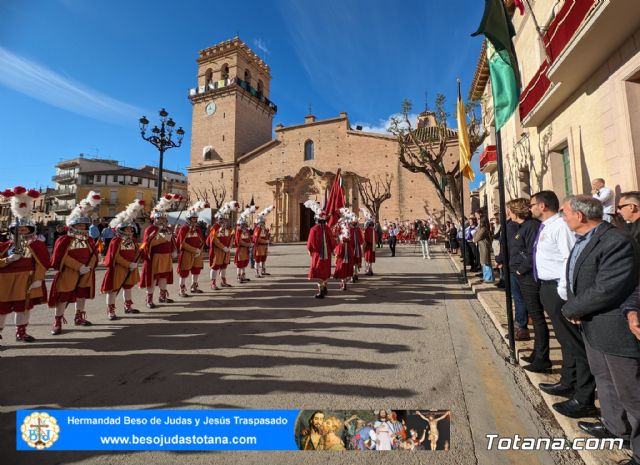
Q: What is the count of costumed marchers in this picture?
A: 12